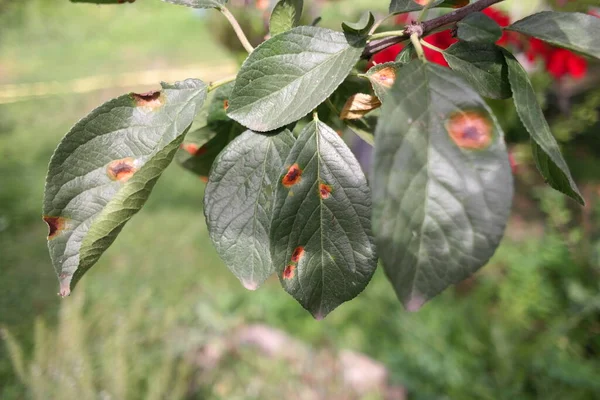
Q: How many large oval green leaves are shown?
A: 5